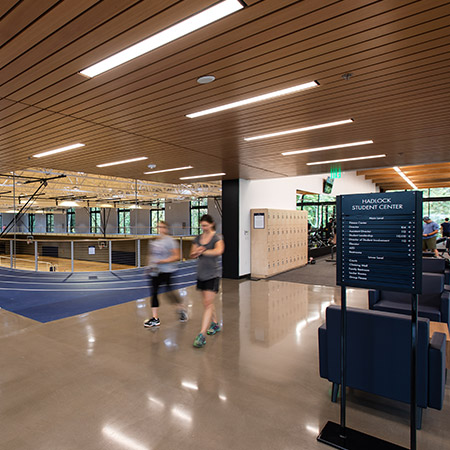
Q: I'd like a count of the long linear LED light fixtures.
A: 10